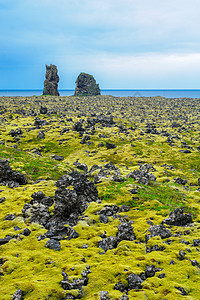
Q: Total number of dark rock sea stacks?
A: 2